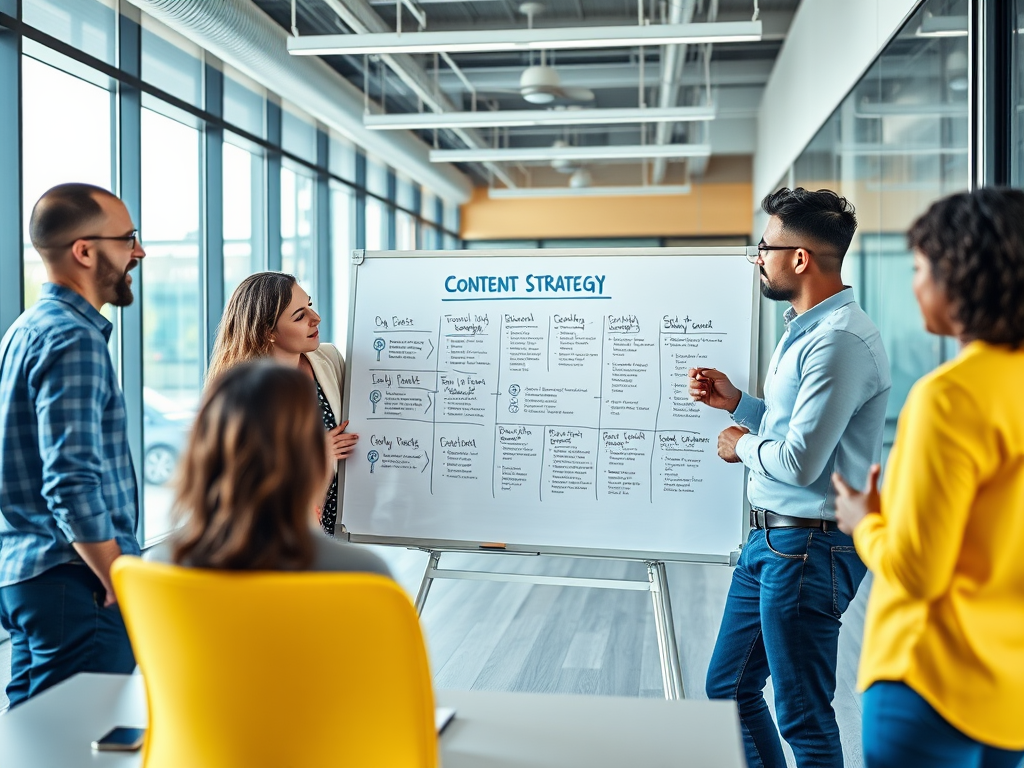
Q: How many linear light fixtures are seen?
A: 4